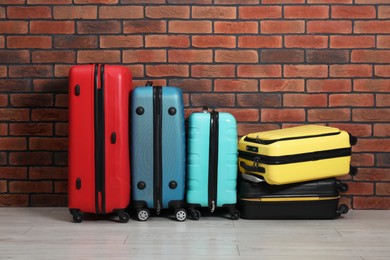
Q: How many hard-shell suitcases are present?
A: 5